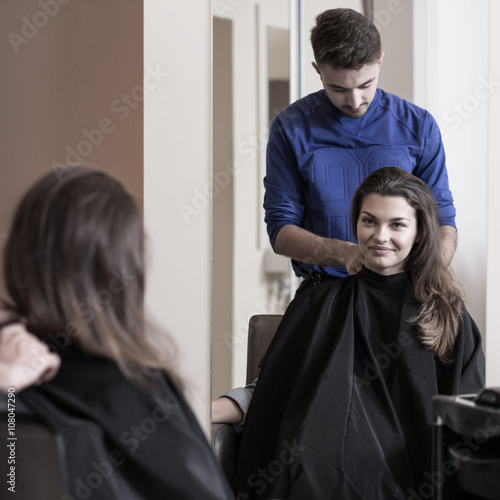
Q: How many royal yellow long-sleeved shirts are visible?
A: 0